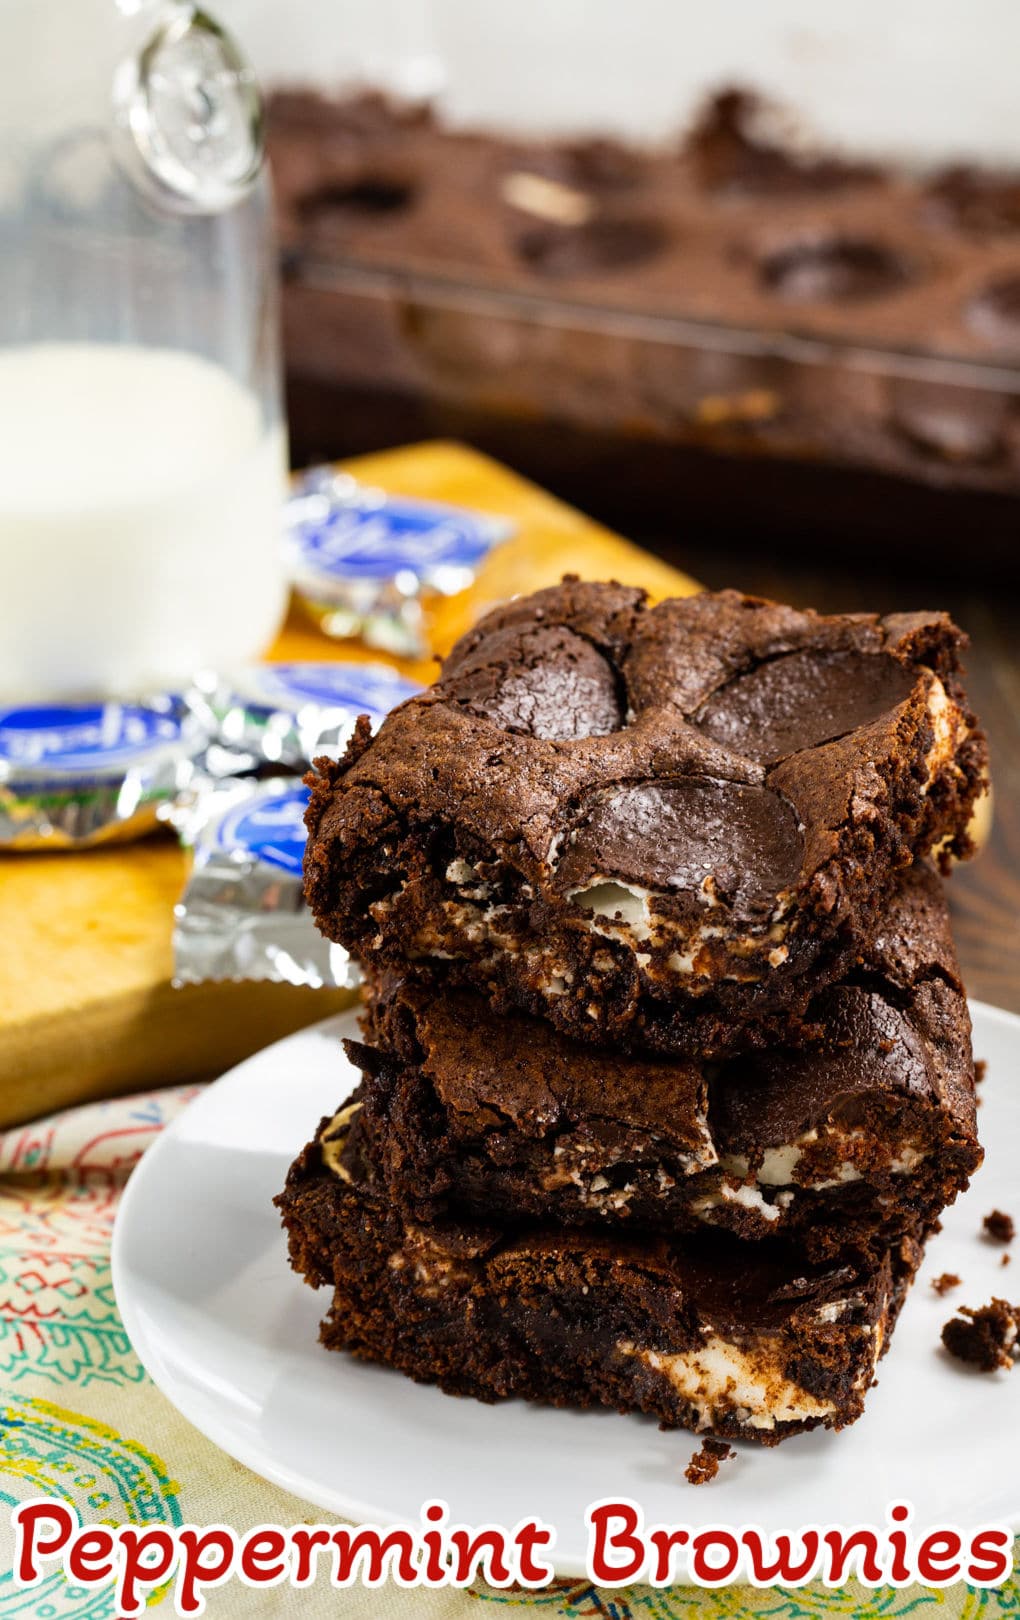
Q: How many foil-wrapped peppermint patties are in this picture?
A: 4